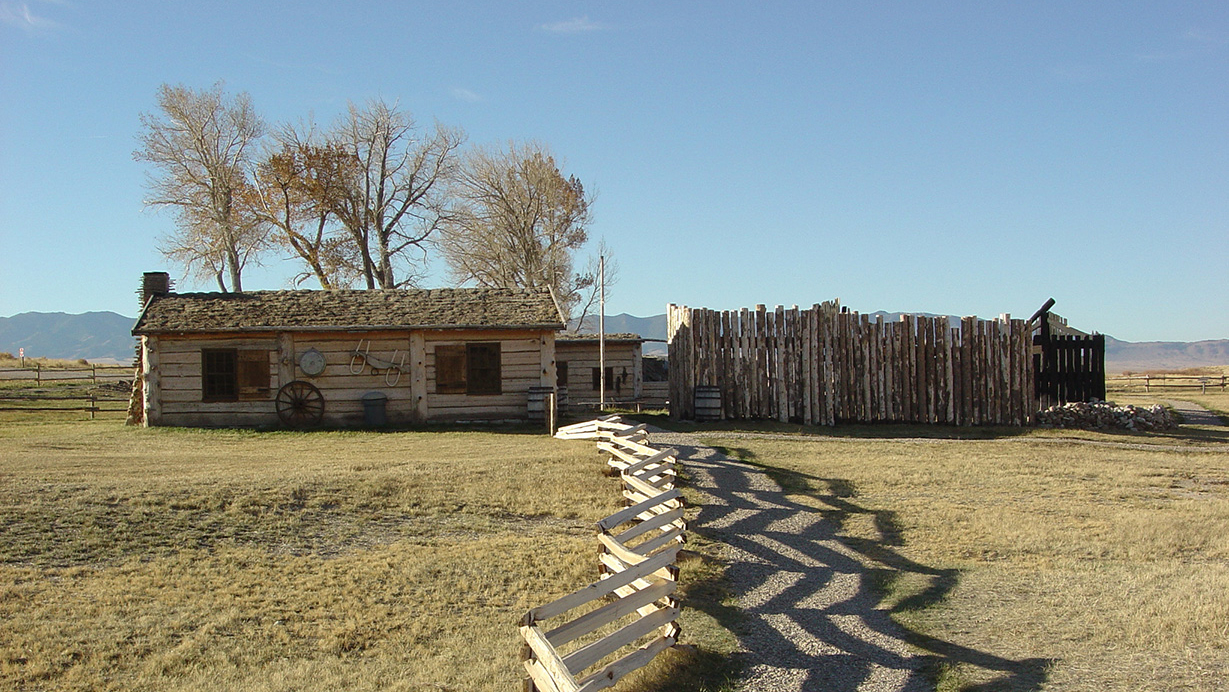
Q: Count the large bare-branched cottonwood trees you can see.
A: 4